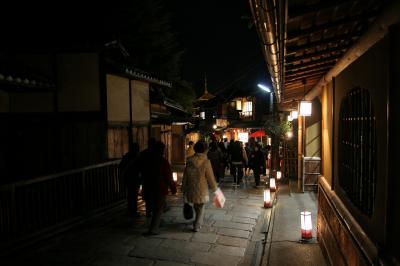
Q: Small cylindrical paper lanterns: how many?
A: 5